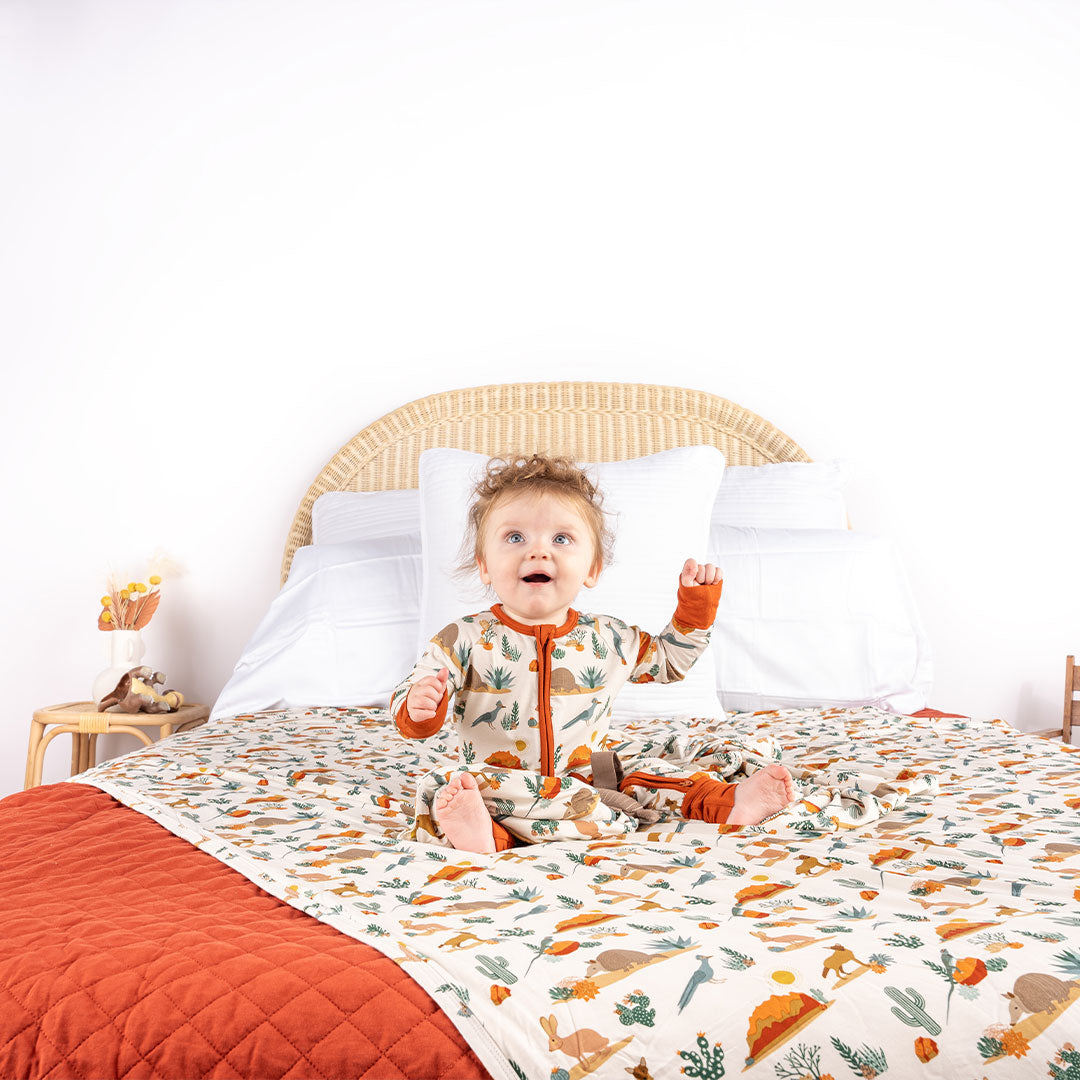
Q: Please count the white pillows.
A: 5